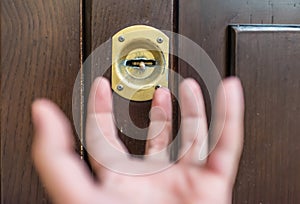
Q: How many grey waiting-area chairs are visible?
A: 0